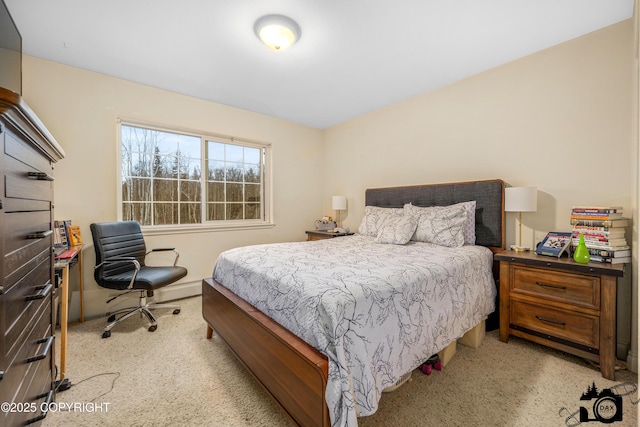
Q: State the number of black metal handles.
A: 7